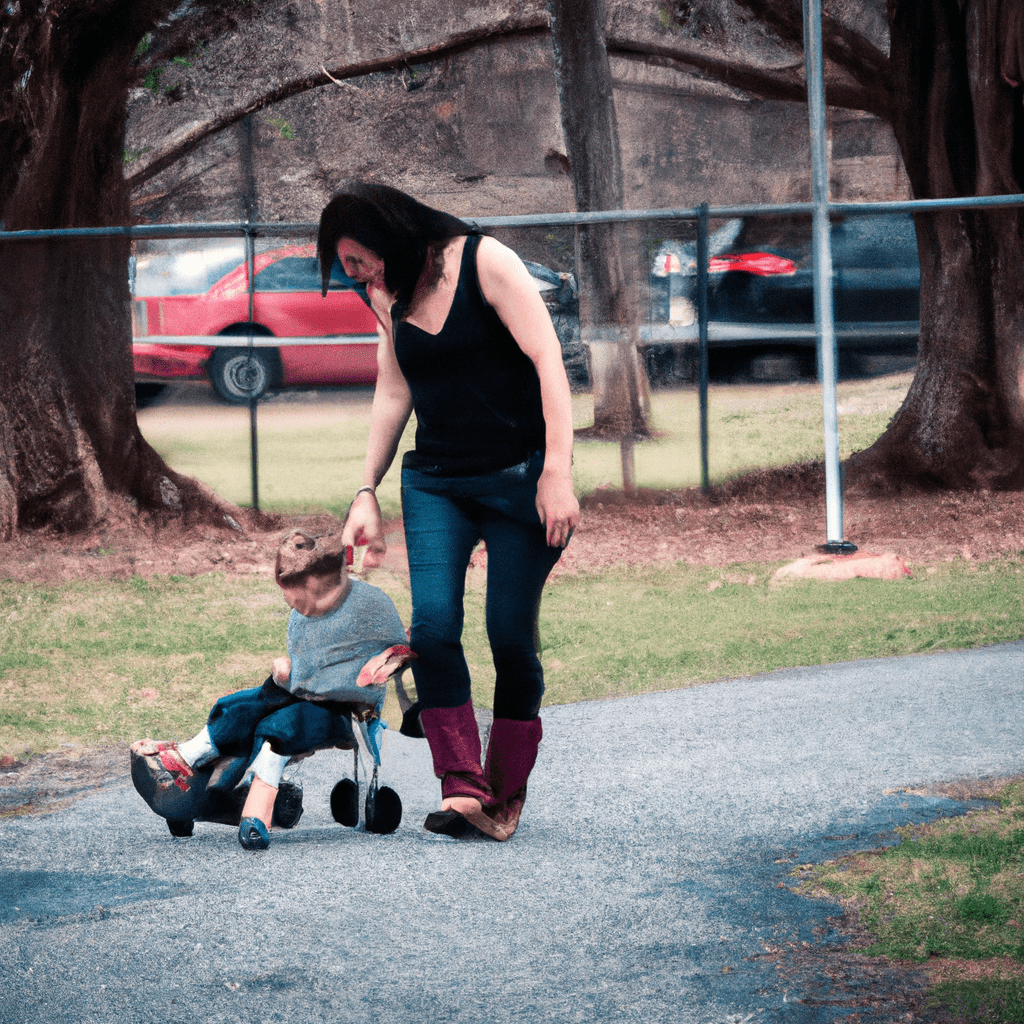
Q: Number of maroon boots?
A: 2